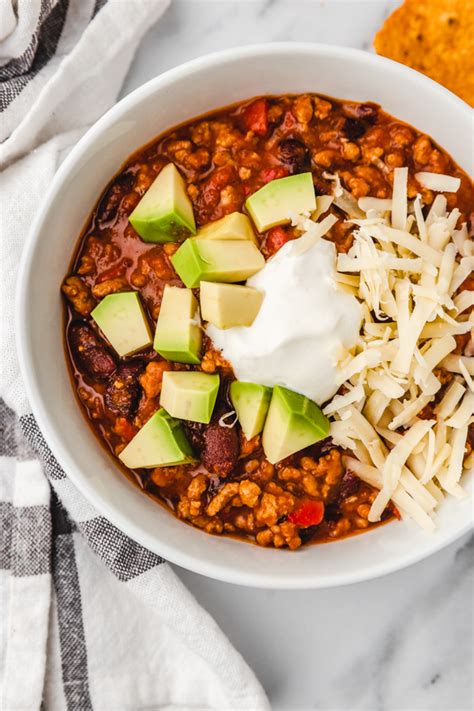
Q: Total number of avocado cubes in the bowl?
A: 11